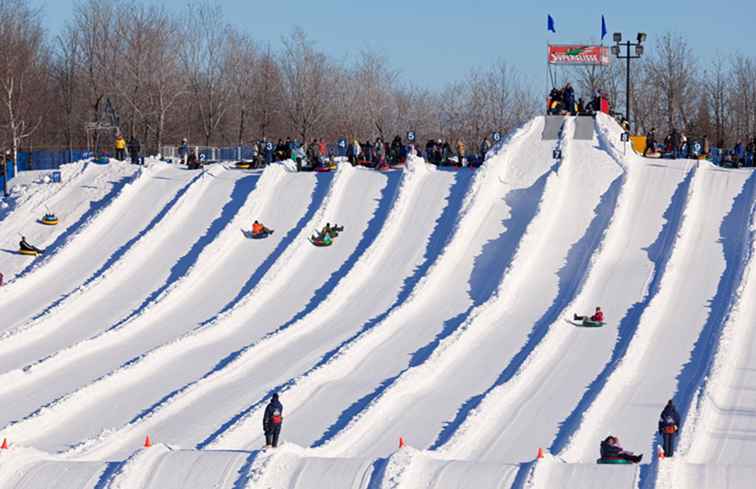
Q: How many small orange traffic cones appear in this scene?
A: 5